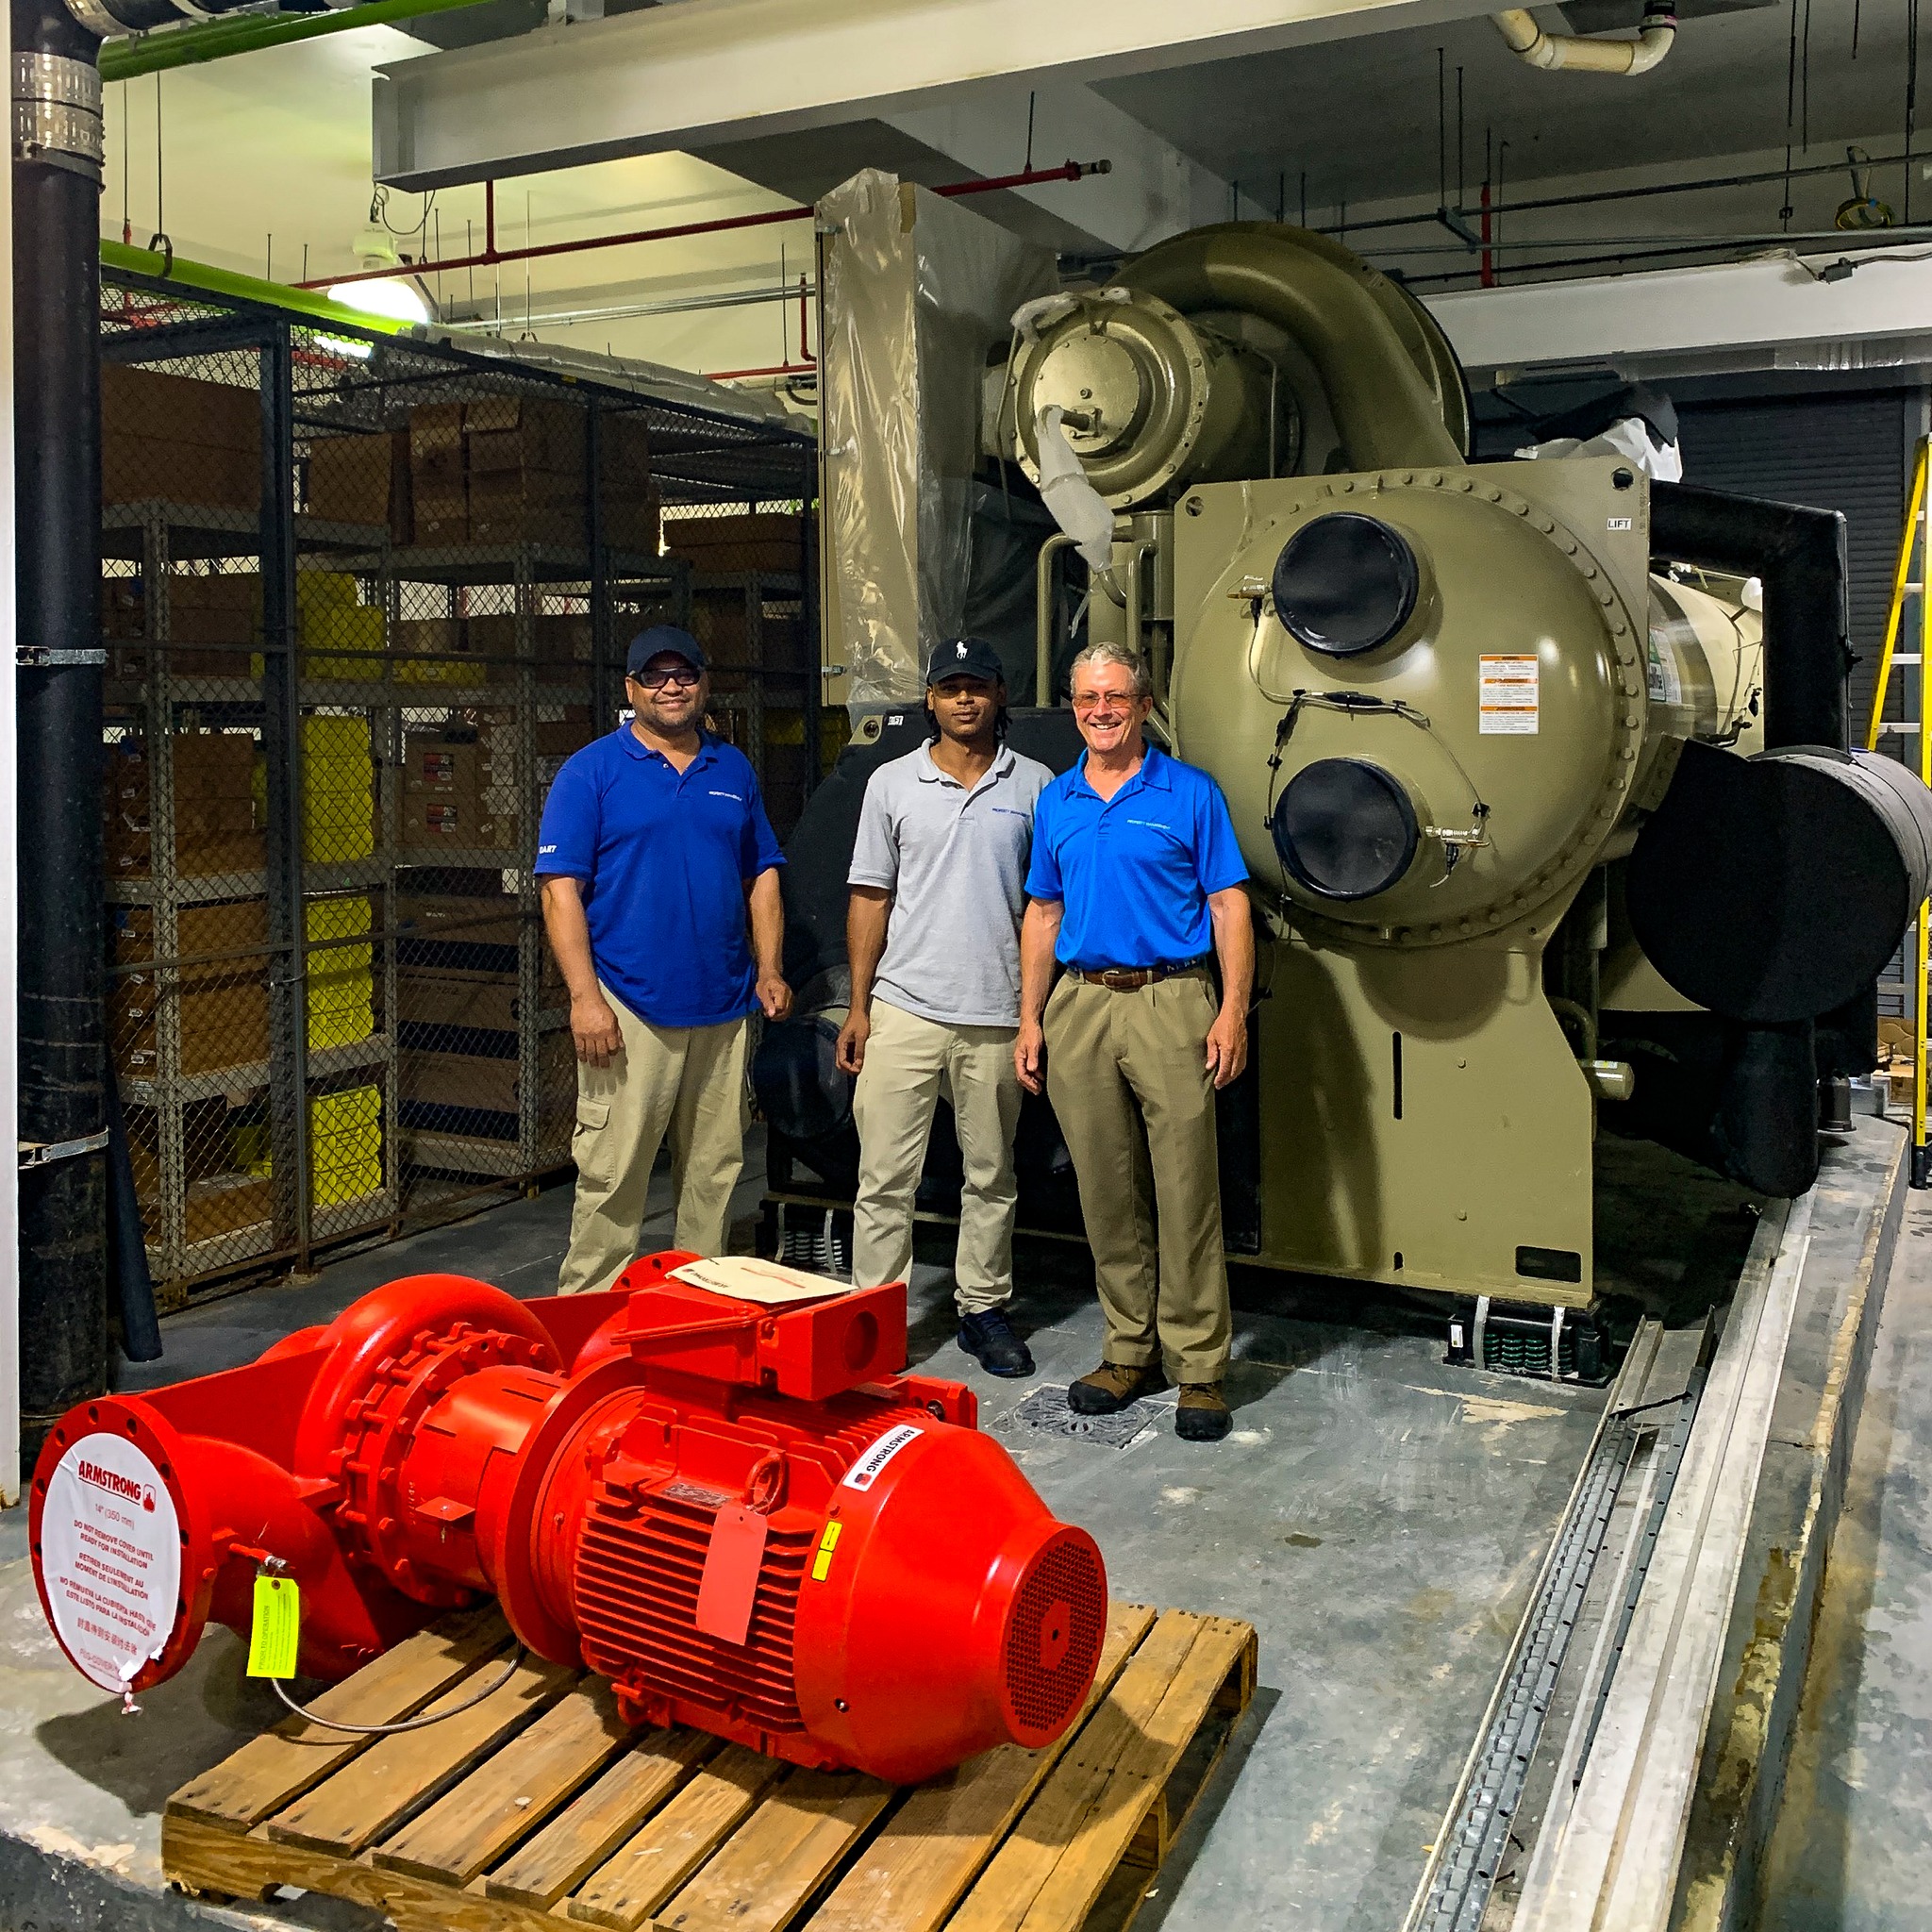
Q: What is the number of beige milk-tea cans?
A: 0